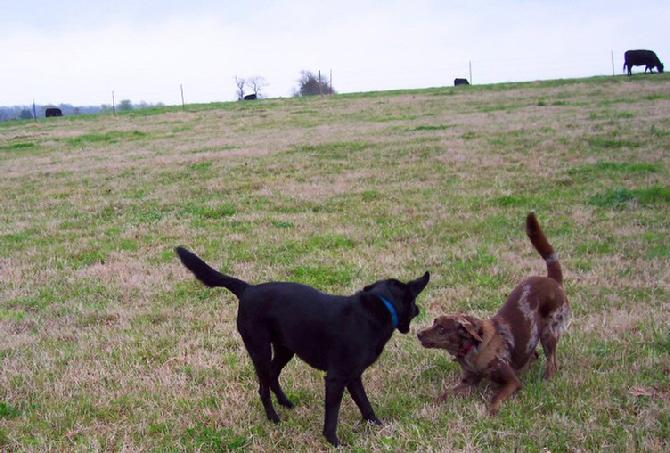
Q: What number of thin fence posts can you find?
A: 7